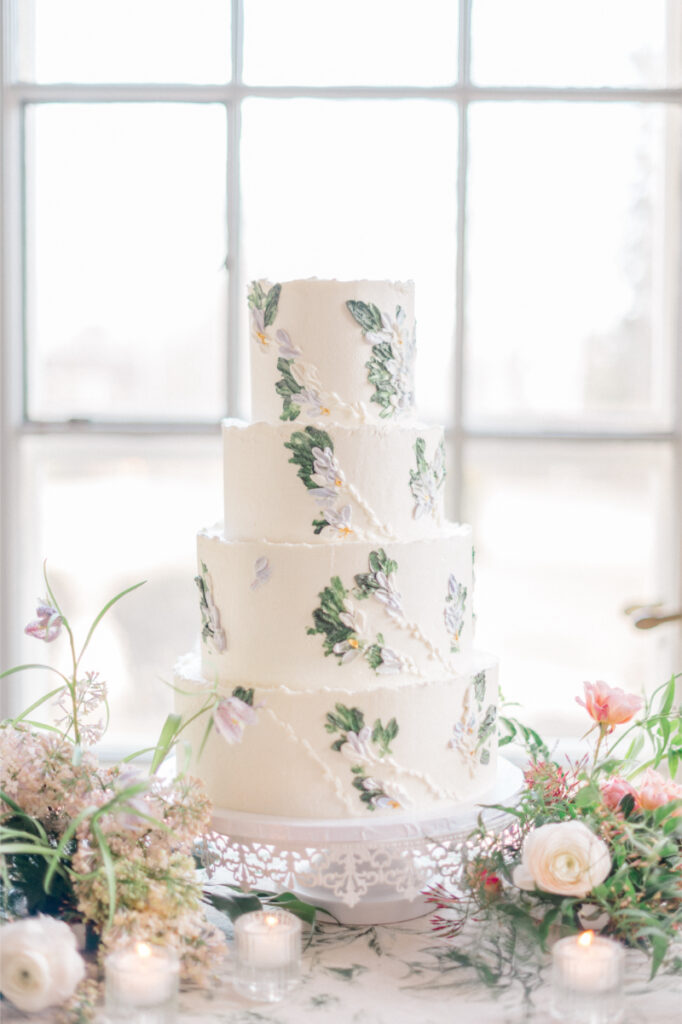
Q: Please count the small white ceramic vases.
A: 0